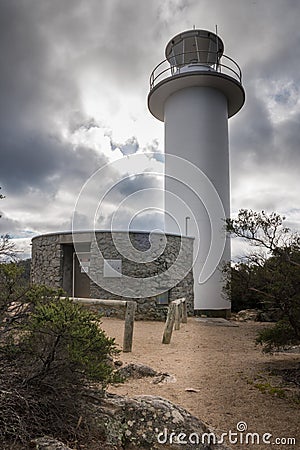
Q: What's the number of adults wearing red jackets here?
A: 0